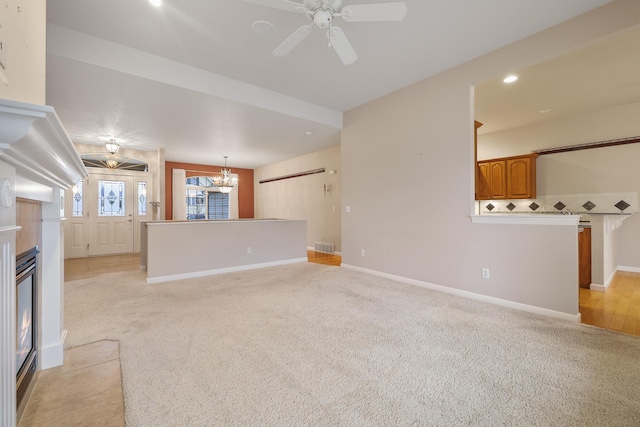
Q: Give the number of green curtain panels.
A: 0